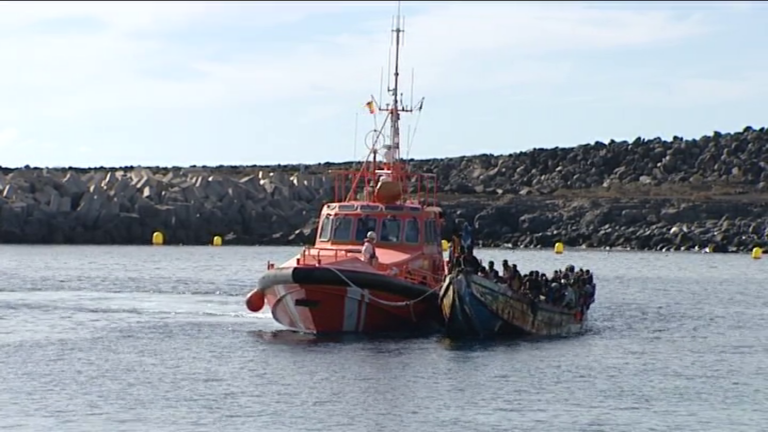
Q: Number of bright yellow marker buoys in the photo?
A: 4